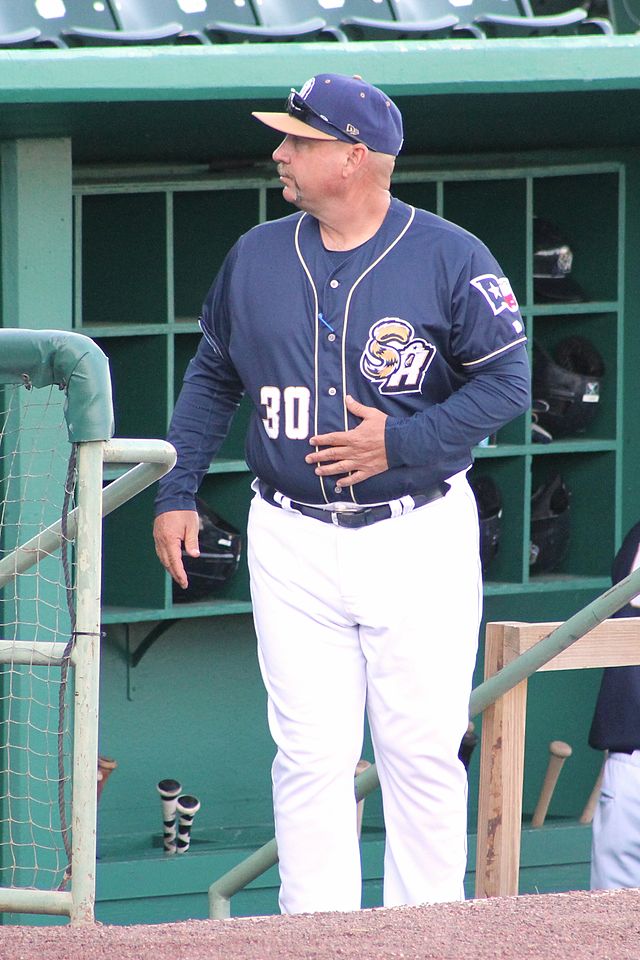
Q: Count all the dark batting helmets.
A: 5